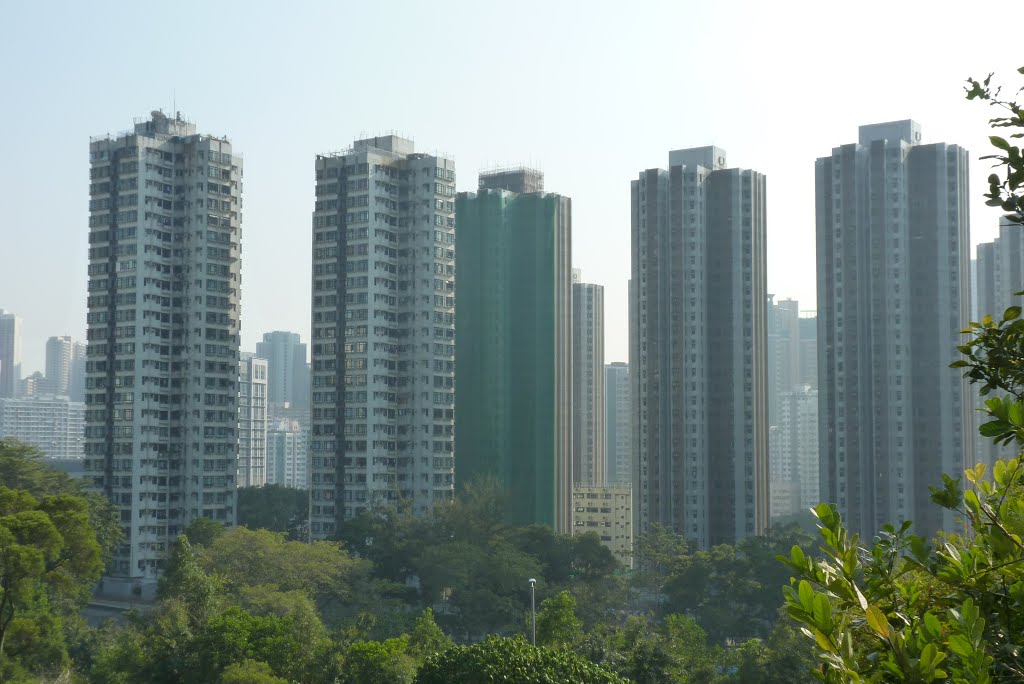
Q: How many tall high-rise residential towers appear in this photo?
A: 5